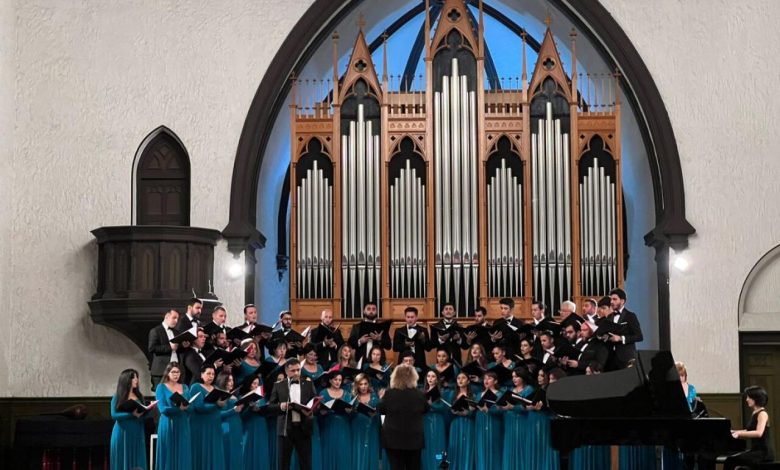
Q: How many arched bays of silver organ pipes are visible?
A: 7